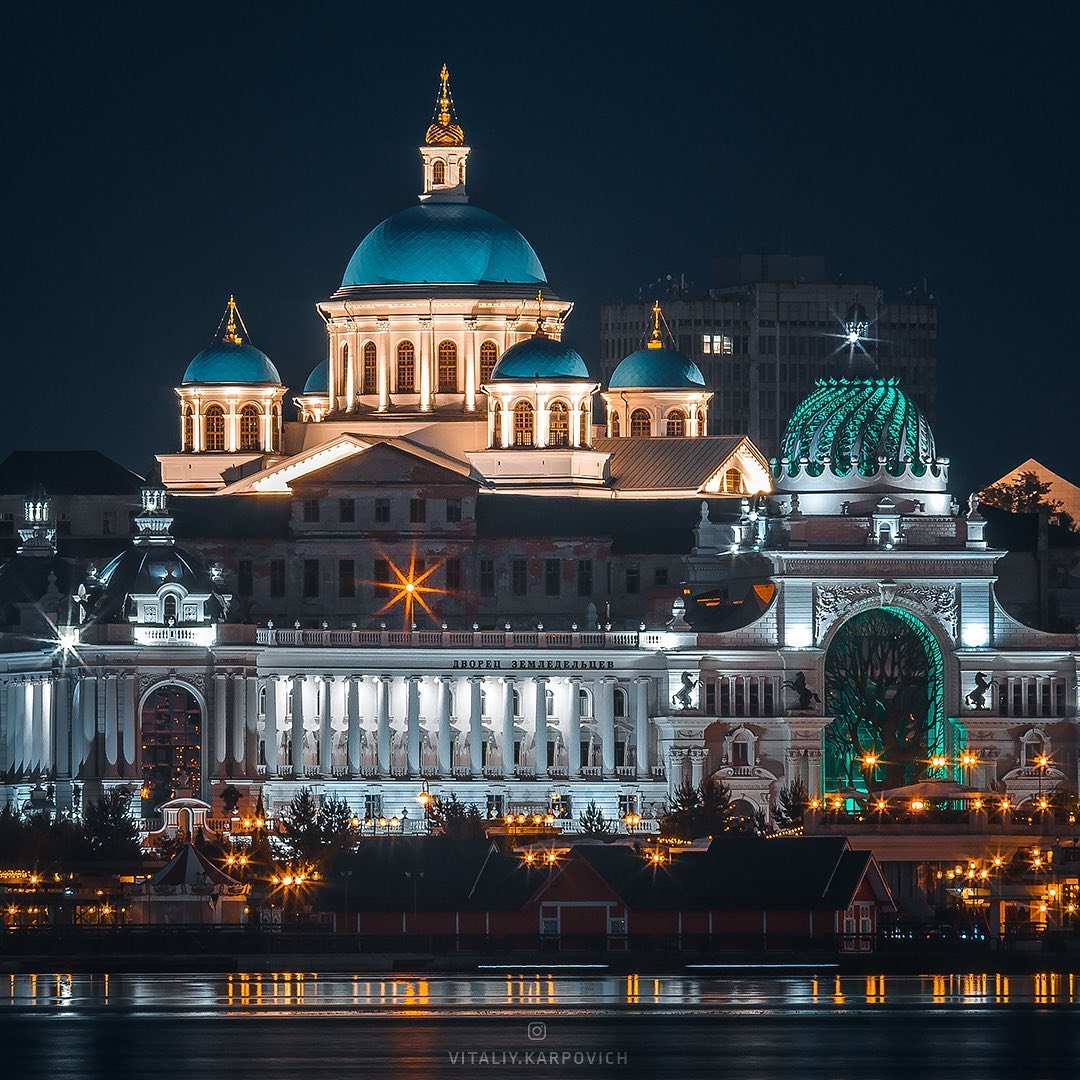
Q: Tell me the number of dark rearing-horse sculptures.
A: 3